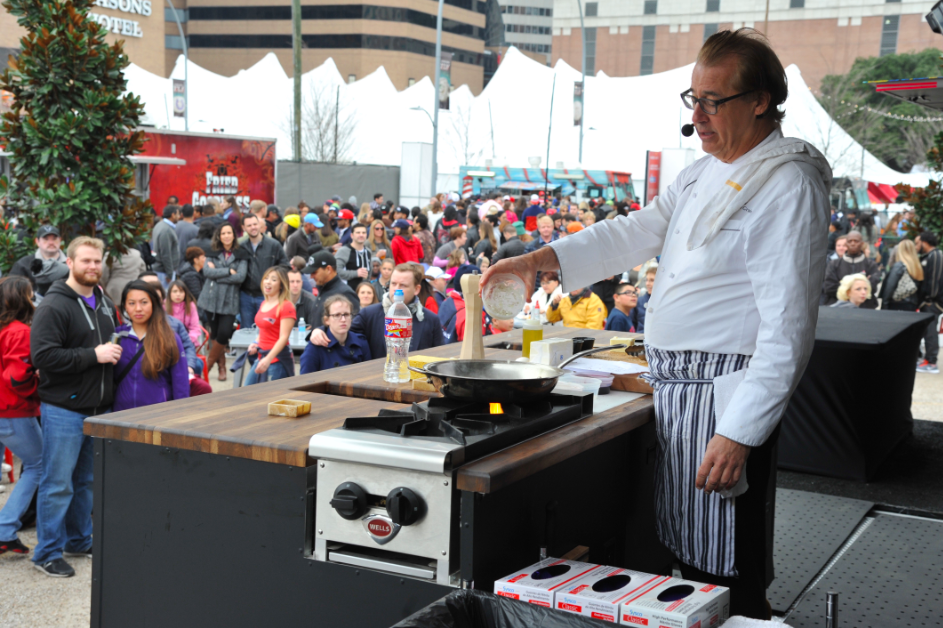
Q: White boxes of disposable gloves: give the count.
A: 3